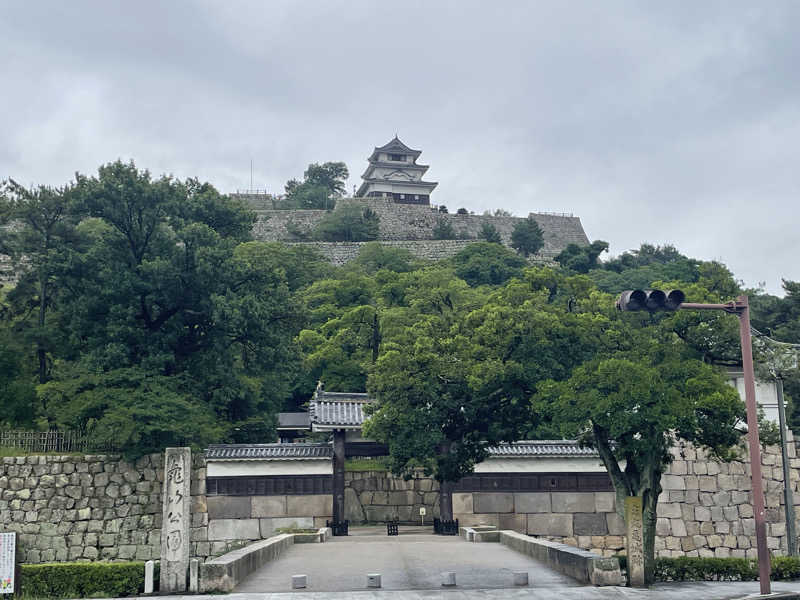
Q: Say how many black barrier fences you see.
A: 3